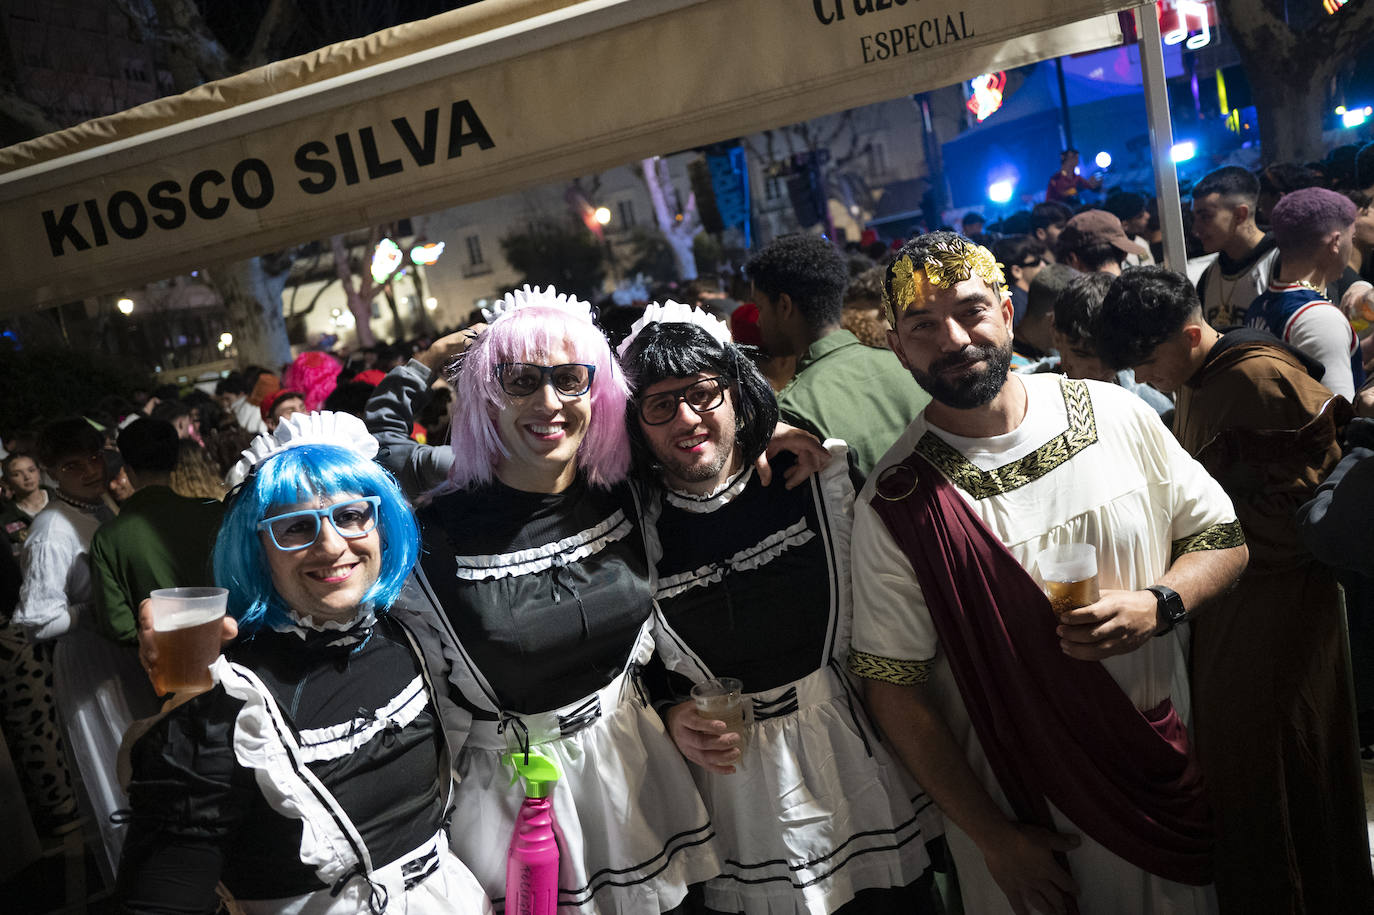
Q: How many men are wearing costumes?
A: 4